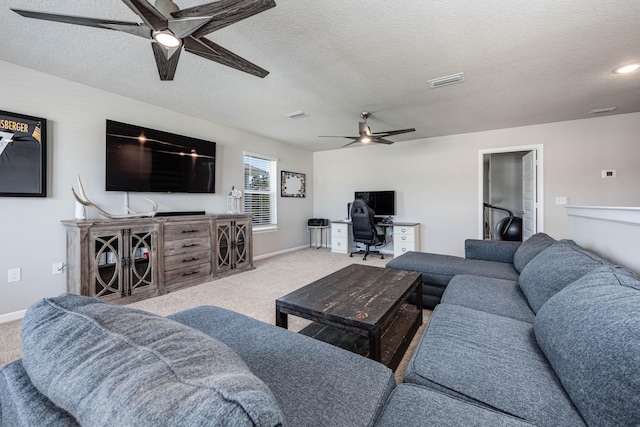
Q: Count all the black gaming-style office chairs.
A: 1